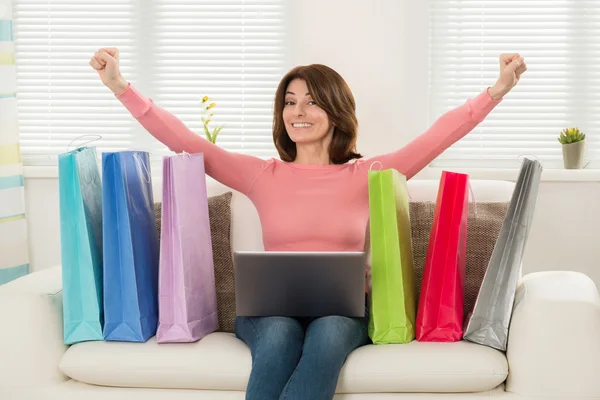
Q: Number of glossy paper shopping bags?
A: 6